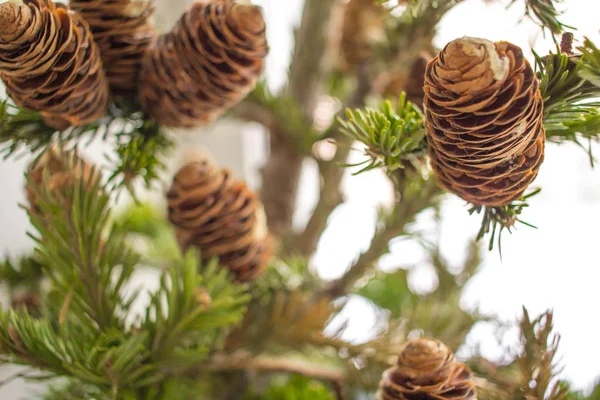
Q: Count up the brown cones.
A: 7